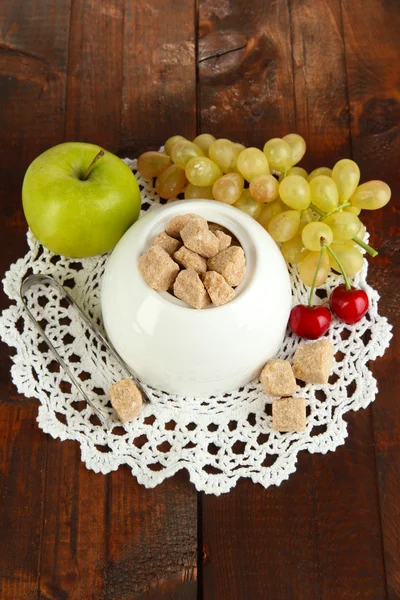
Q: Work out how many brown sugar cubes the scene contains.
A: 13